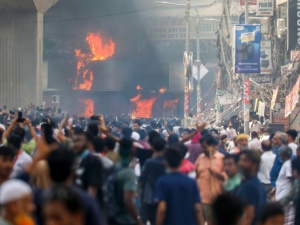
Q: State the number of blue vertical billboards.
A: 1